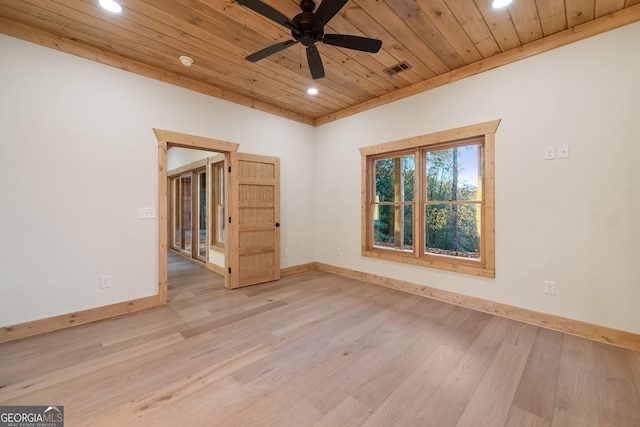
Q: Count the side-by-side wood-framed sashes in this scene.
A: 2